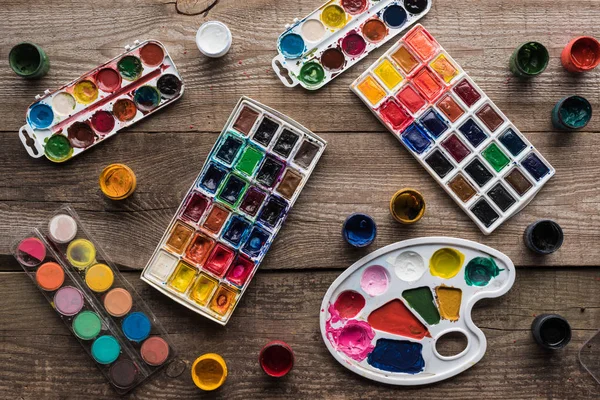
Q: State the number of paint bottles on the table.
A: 12